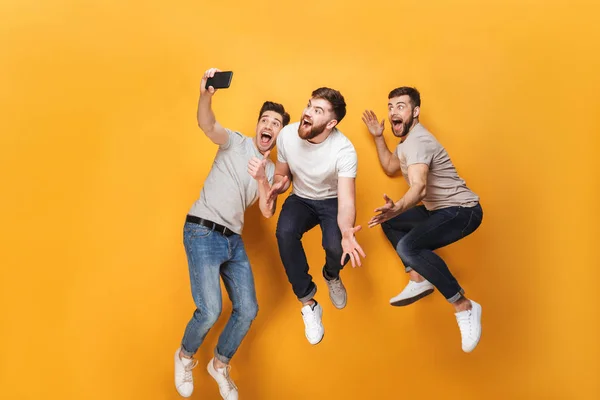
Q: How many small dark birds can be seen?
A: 0